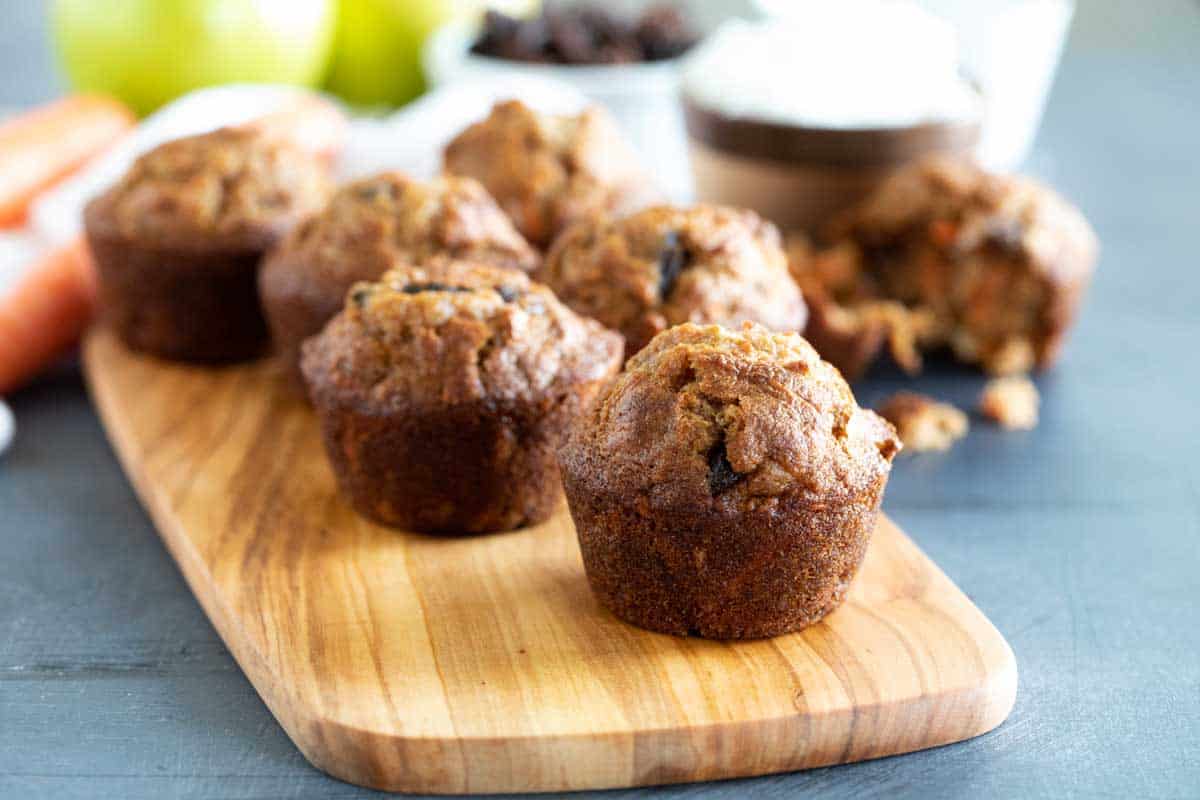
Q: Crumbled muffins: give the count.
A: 1